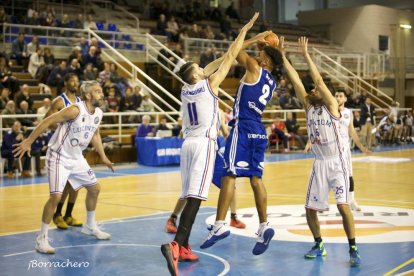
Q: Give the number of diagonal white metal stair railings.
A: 3